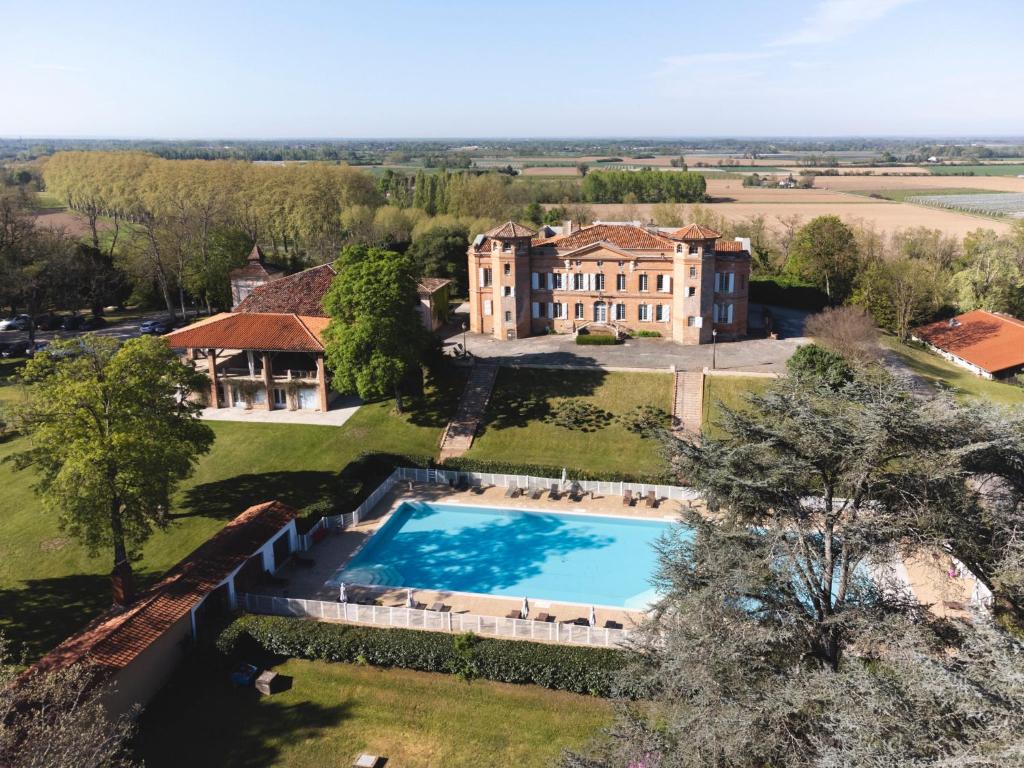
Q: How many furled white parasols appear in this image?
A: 5